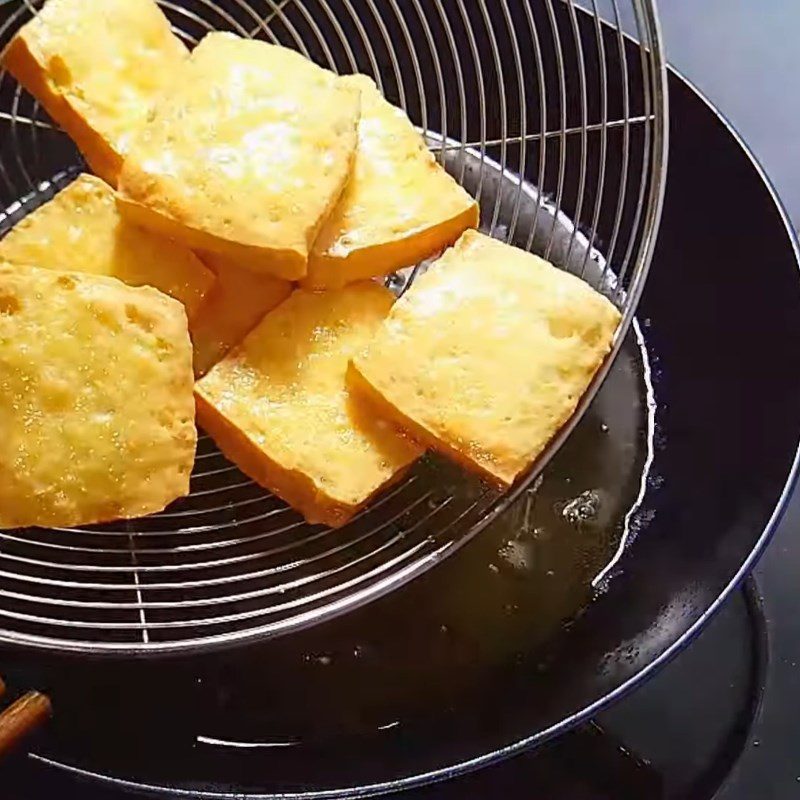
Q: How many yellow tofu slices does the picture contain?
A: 8